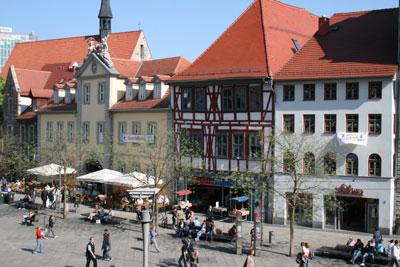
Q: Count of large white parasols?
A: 3